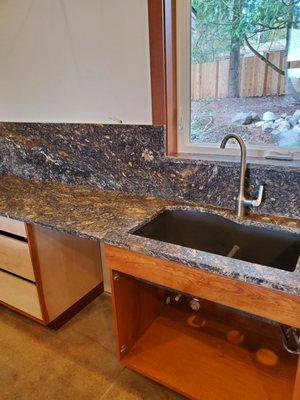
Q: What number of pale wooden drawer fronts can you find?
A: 3